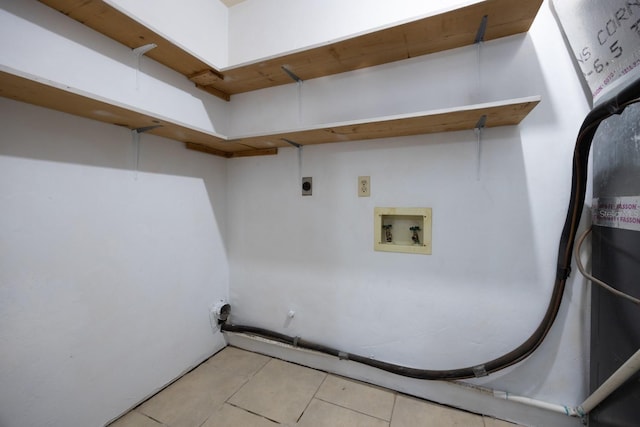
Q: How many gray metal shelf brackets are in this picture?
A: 6